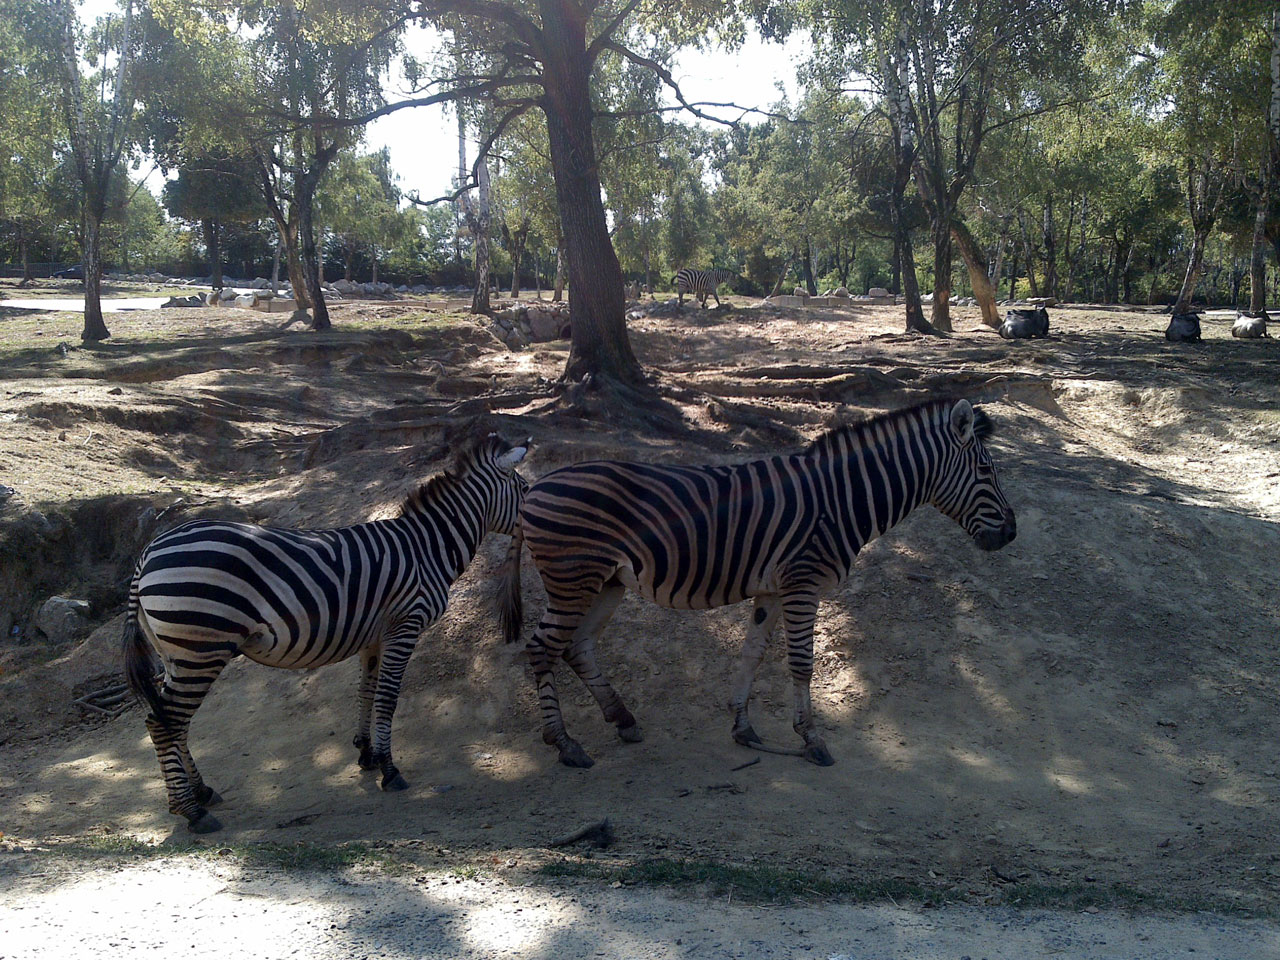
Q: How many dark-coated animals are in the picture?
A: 2